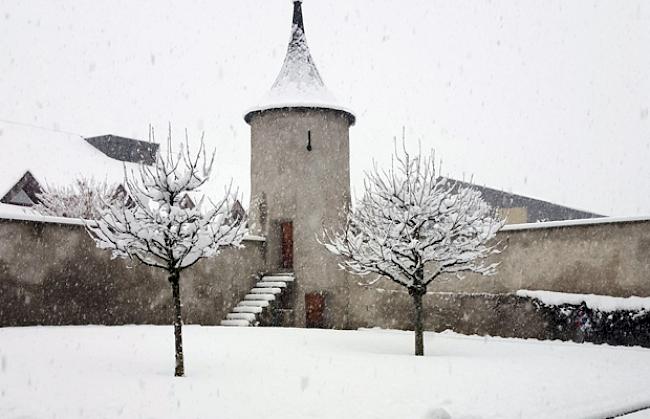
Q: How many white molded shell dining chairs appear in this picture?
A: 0